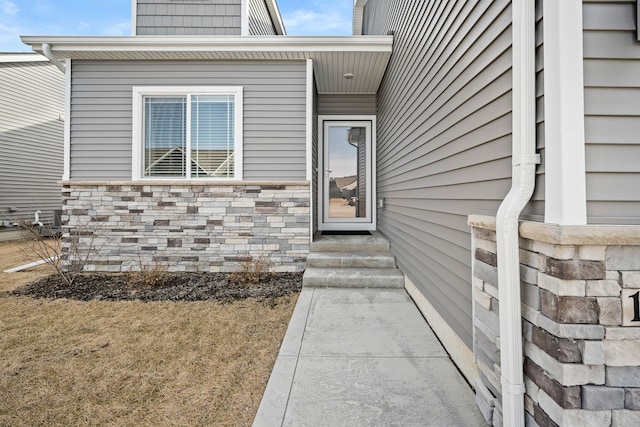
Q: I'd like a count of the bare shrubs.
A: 3